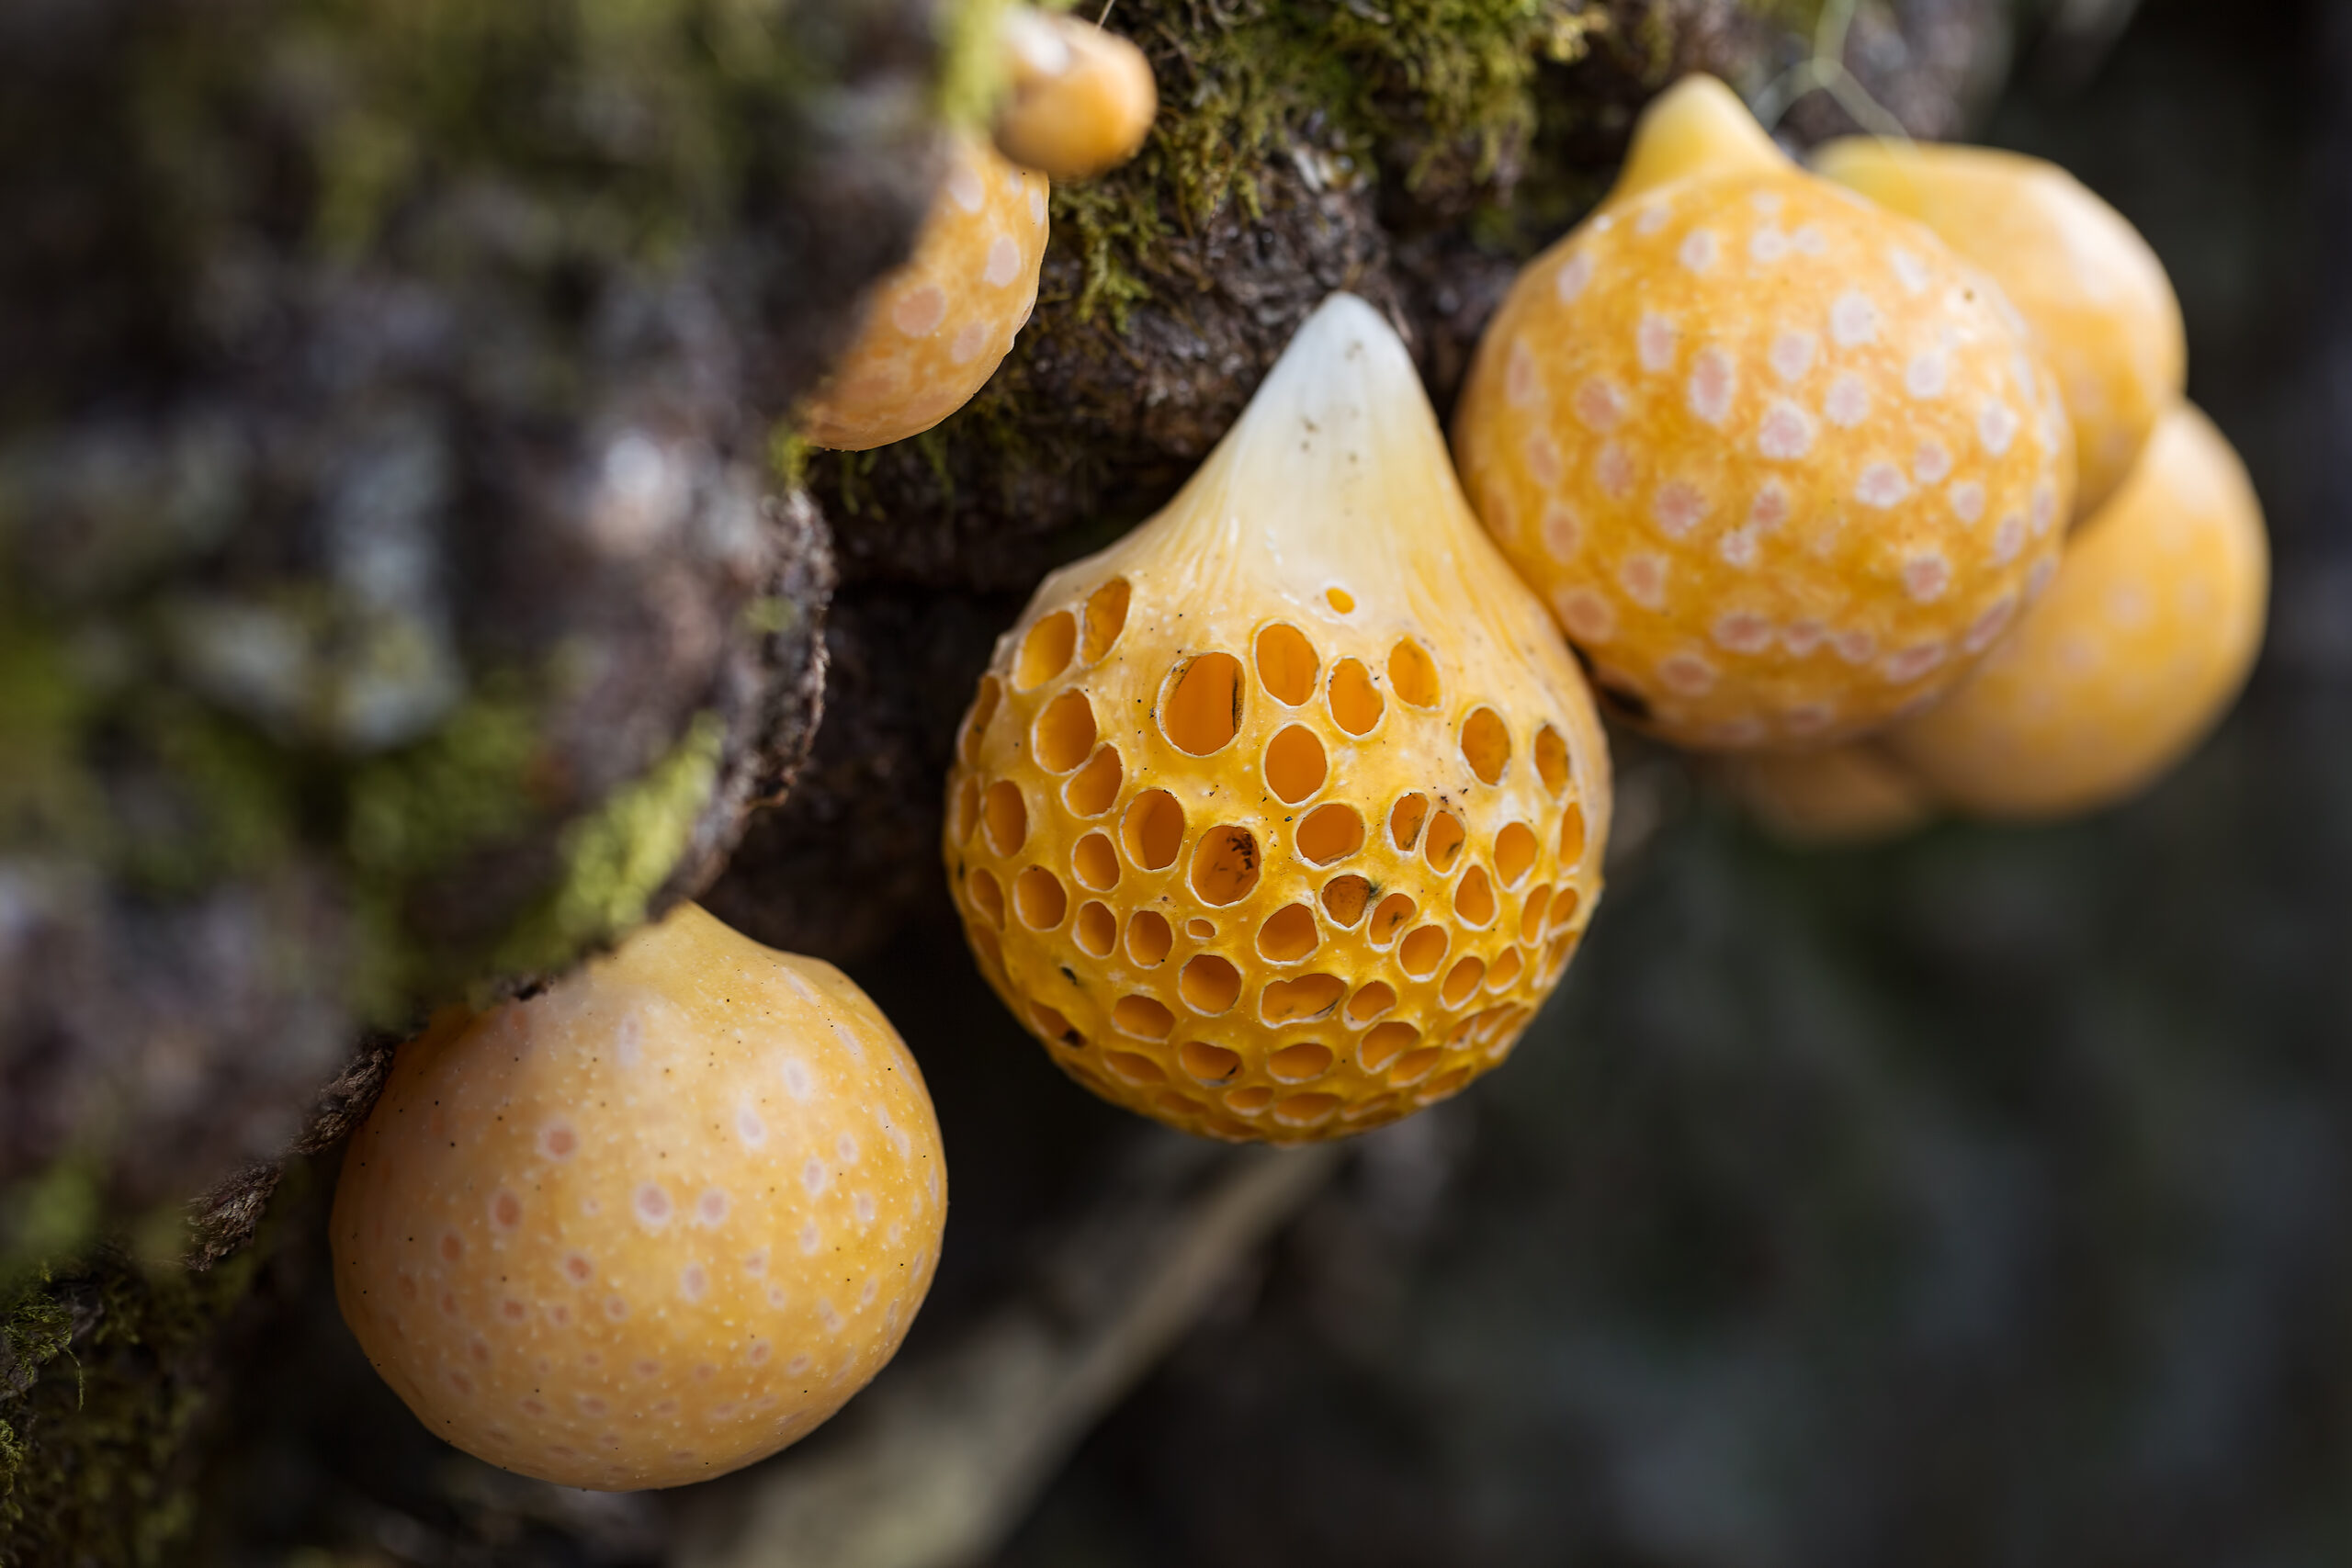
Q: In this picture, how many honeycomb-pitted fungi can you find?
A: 1